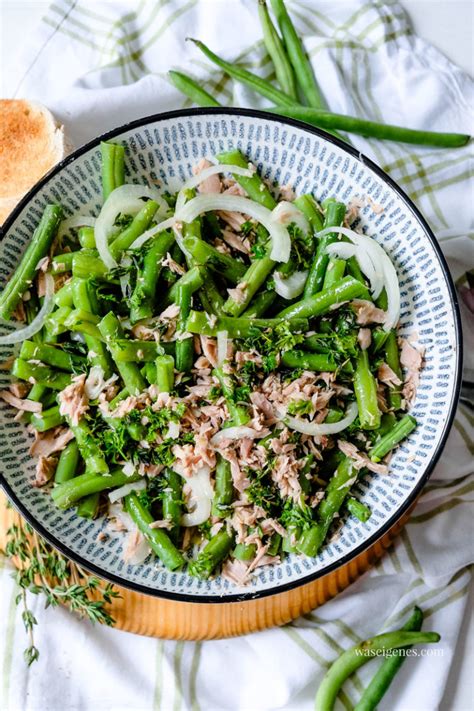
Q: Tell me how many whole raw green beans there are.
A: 7